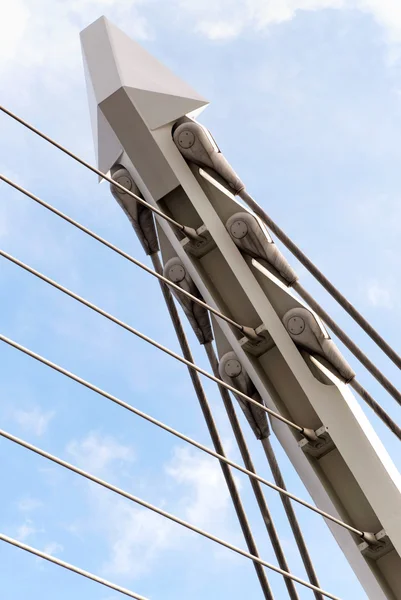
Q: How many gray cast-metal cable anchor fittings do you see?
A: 6